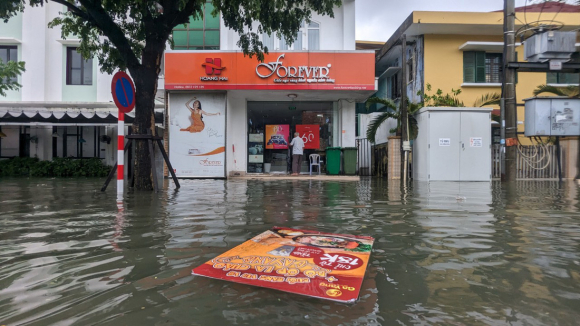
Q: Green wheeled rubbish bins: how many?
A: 2